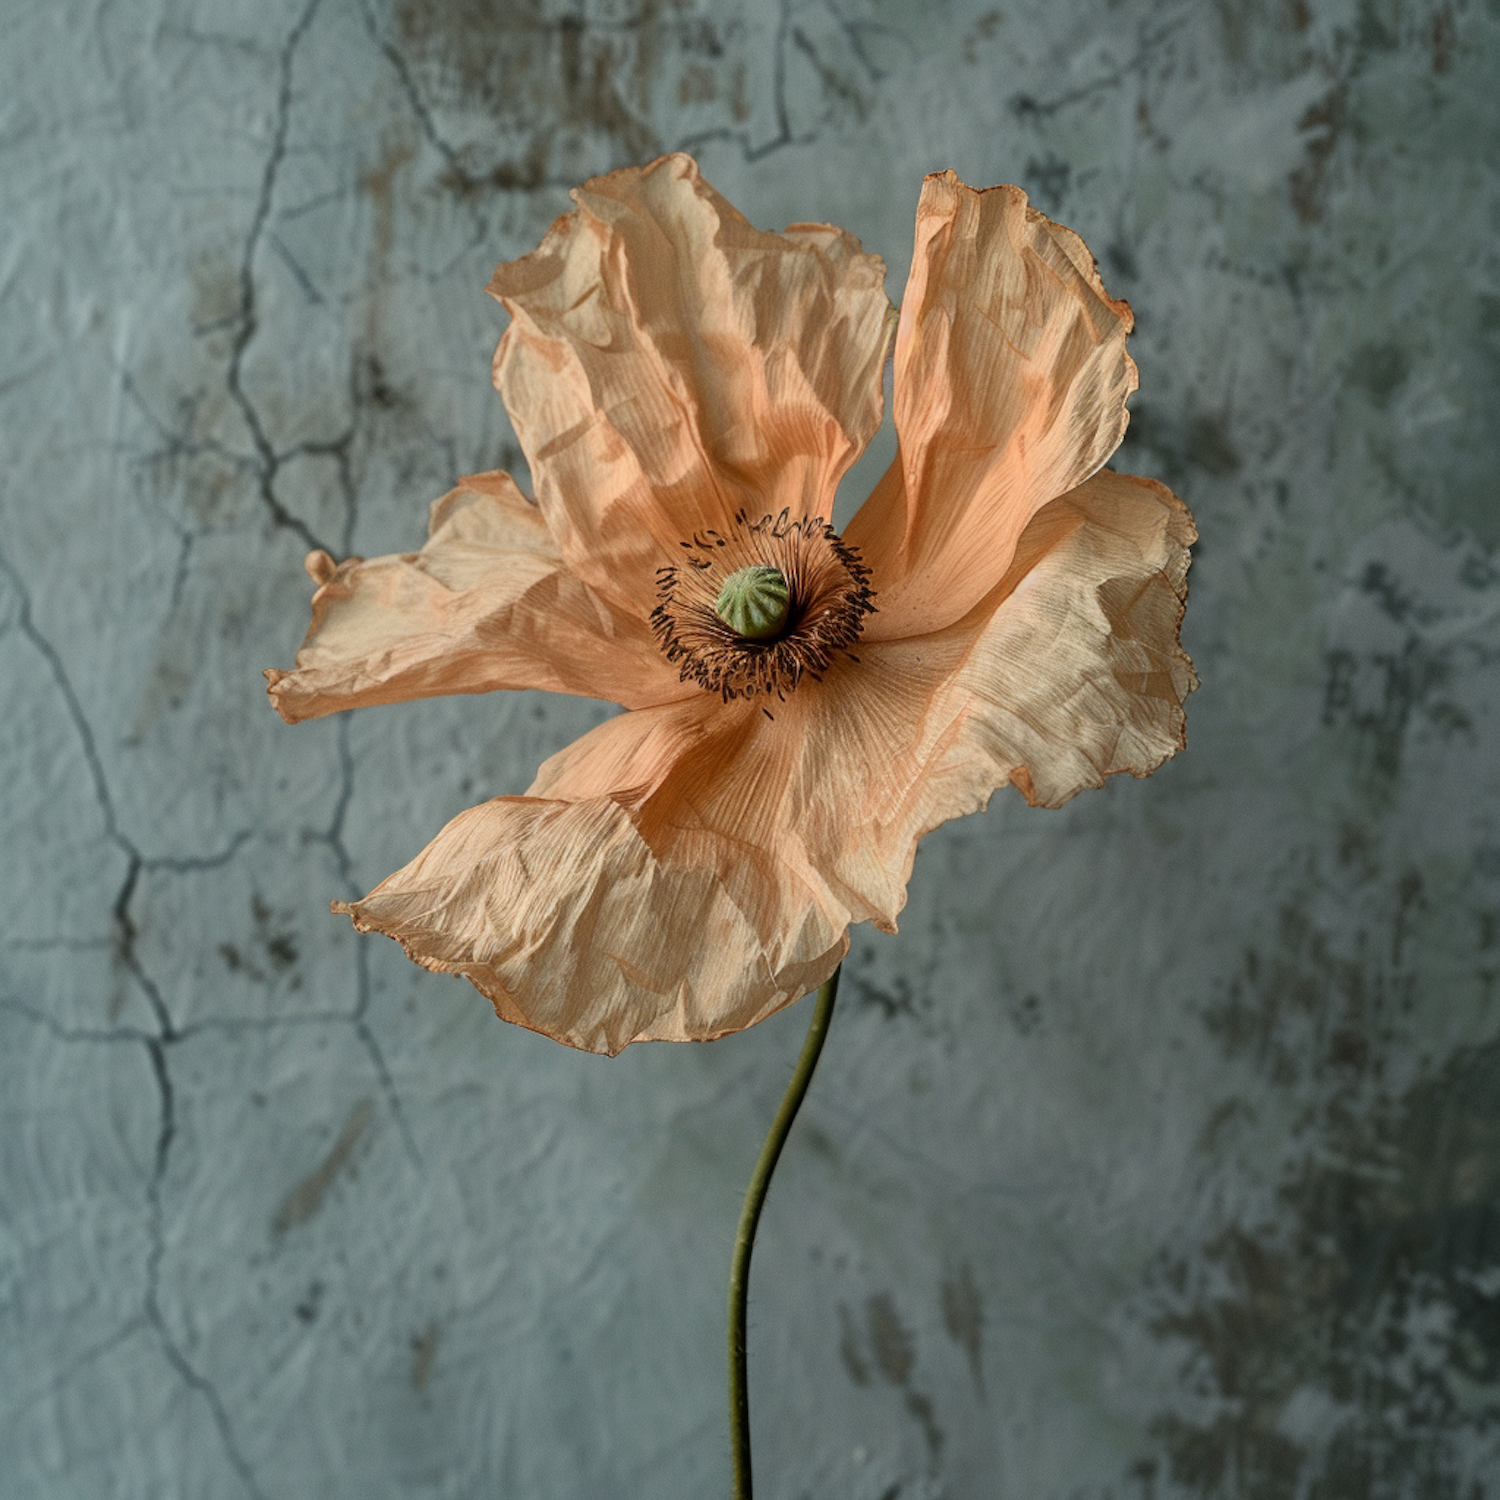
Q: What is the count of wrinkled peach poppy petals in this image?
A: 5